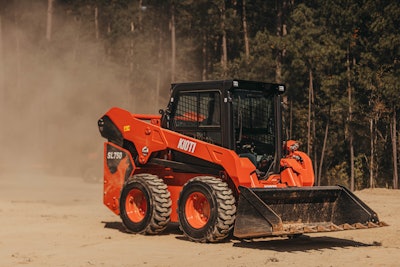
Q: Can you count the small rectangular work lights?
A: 2